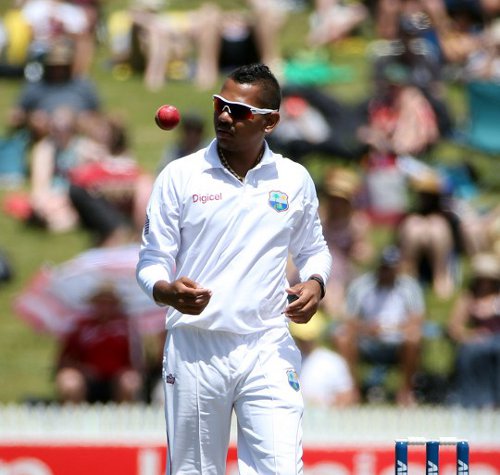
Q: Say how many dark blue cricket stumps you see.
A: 3